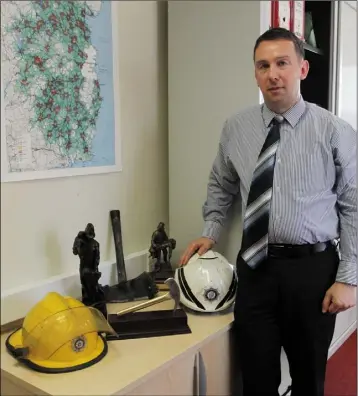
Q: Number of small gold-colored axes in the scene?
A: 1